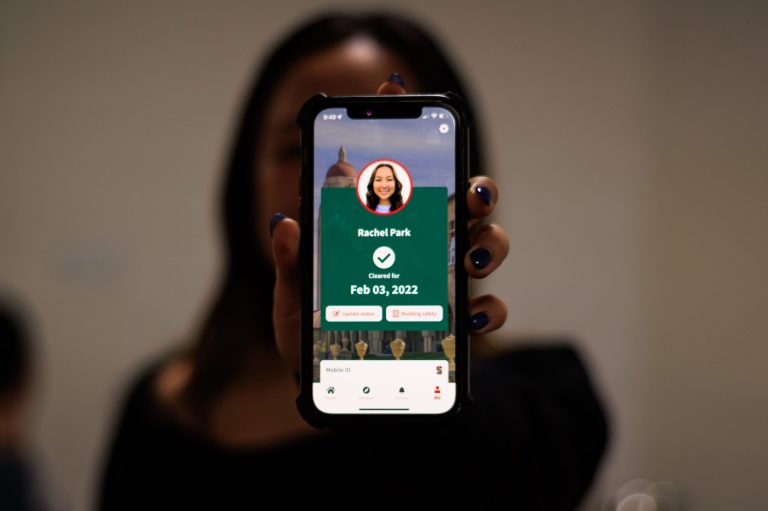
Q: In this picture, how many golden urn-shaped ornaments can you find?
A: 4